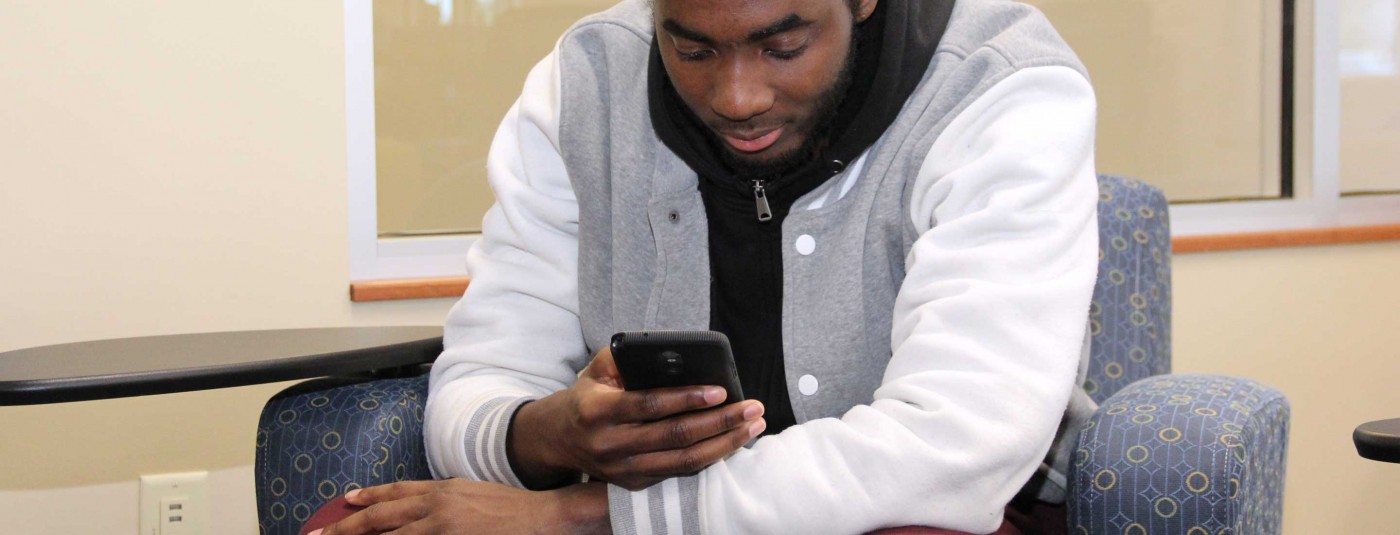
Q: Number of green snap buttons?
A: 0